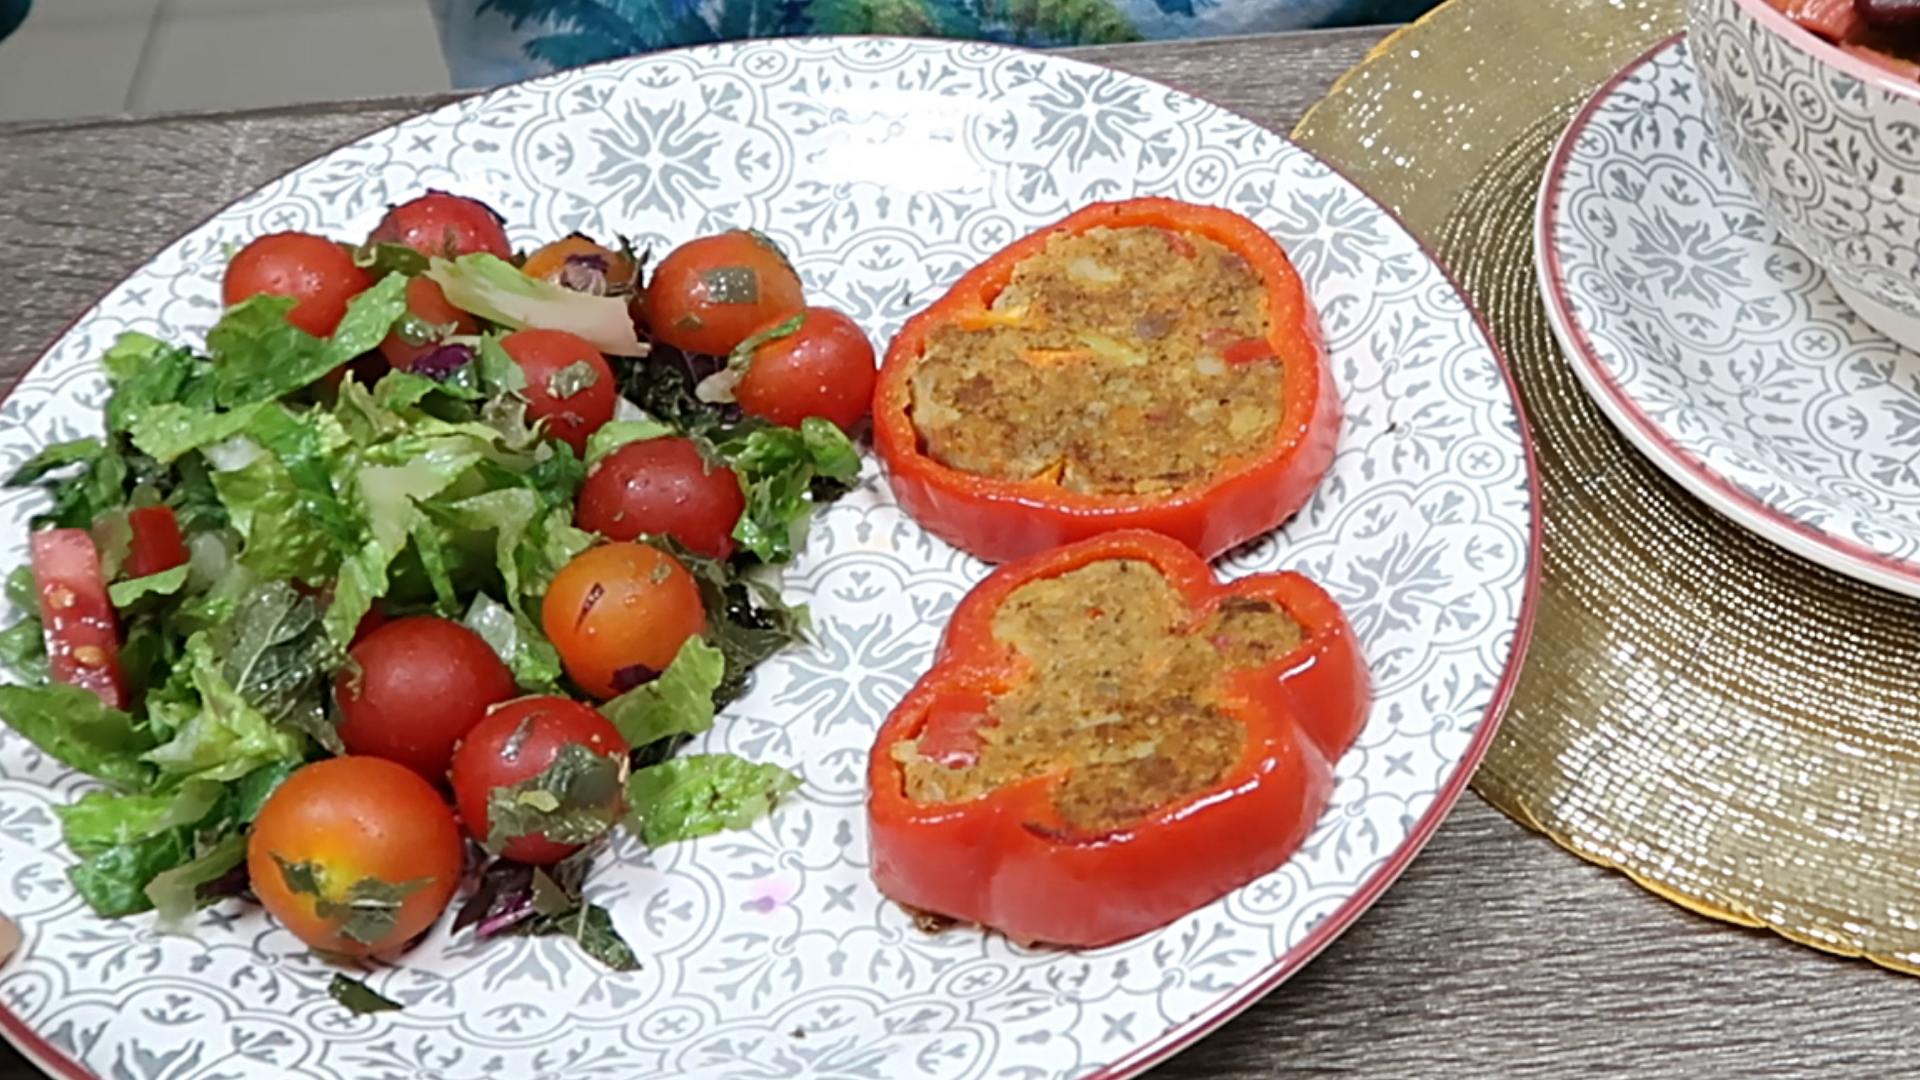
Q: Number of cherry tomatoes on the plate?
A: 12